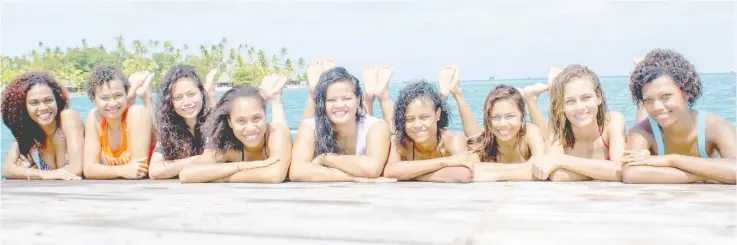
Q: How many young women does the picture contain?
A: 9